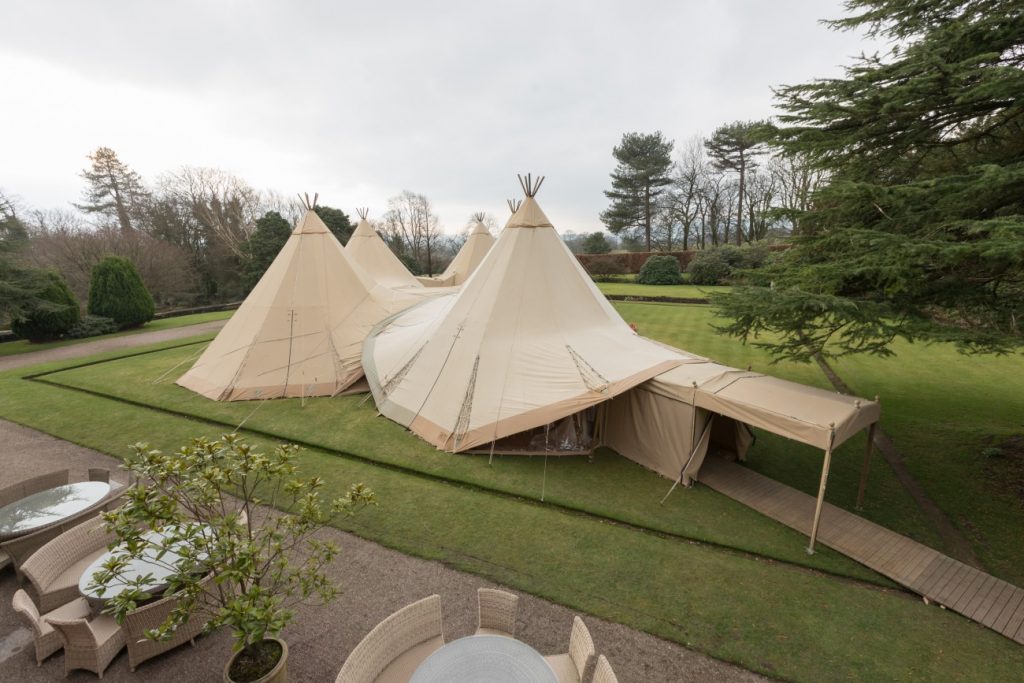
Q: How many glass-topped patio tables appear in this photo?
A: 3